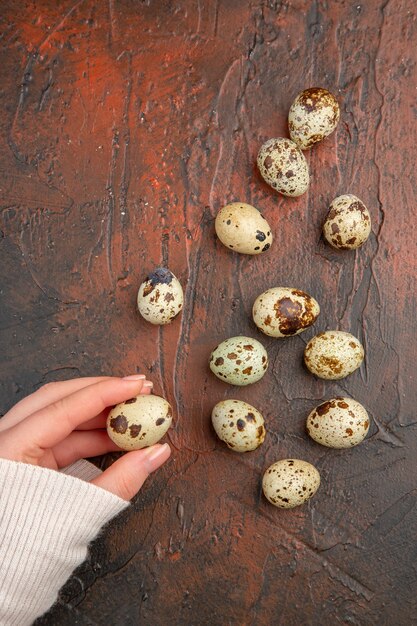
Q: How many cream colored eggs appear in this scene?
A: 11